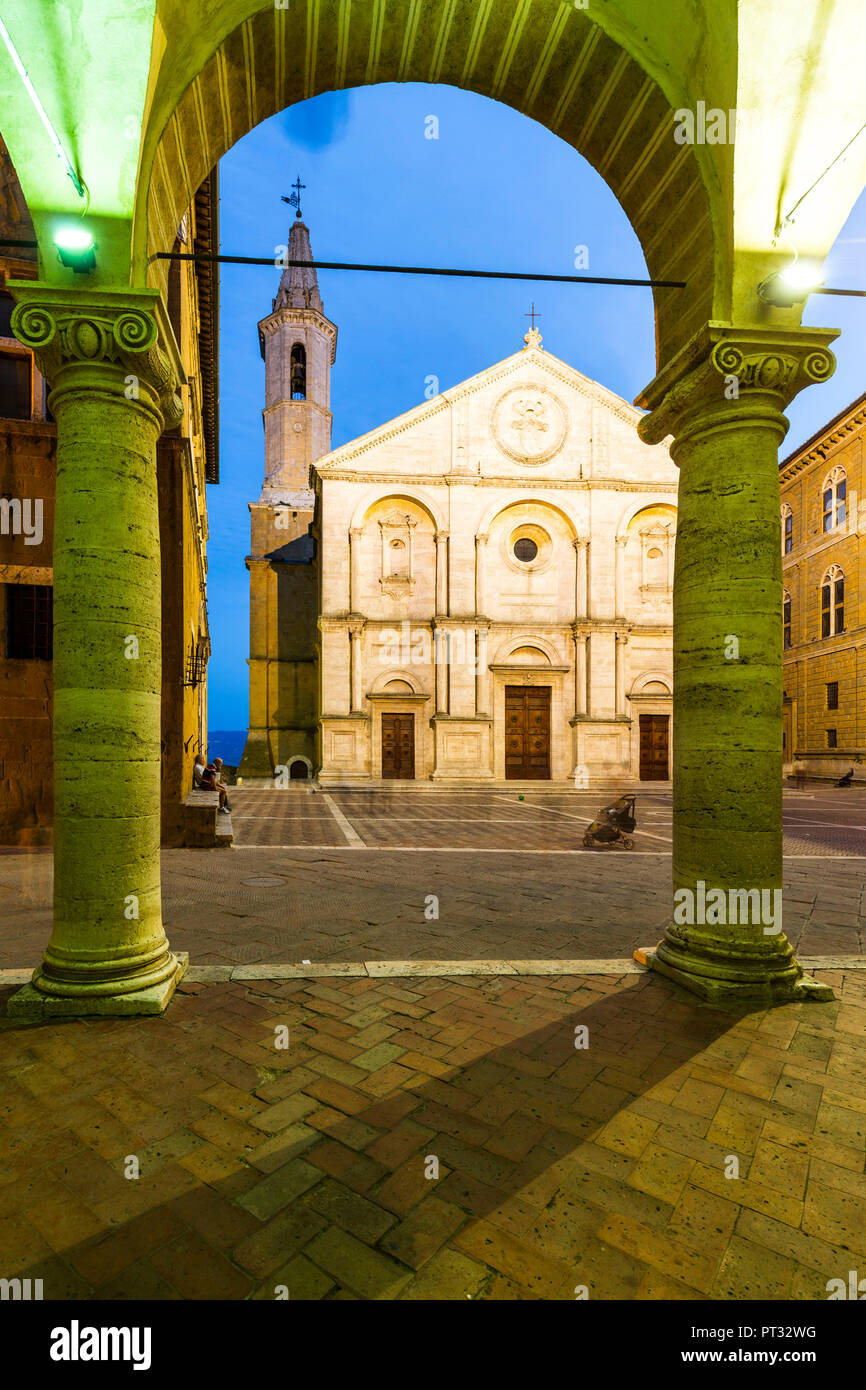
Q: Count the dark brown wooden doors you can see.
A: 3